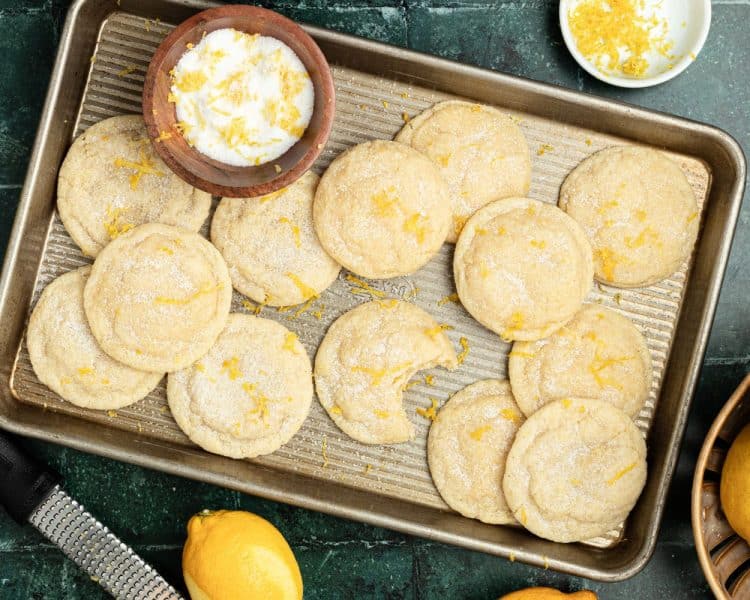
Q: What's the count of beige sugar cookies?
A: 13